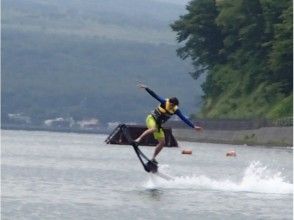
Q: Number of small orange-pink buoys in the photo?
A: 2